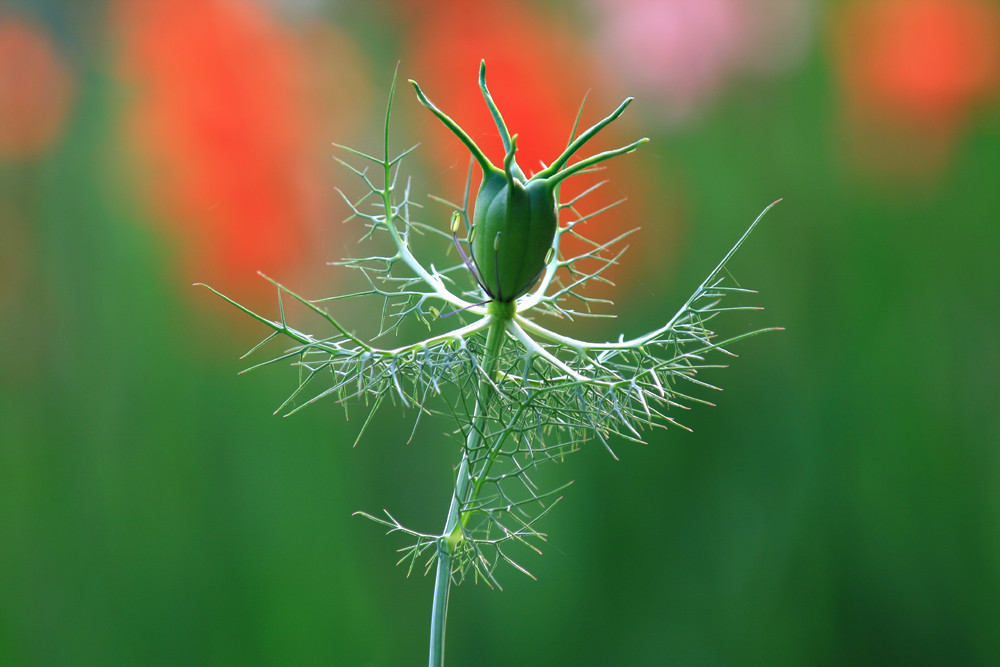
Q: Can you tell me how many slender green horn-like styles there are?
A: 5